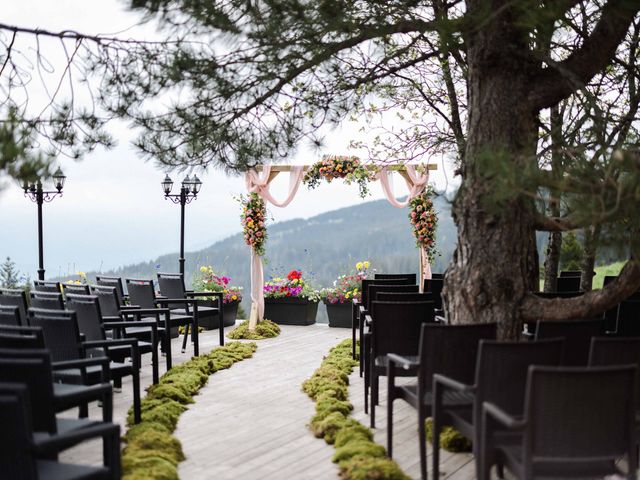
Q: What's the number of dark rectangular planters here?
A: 3